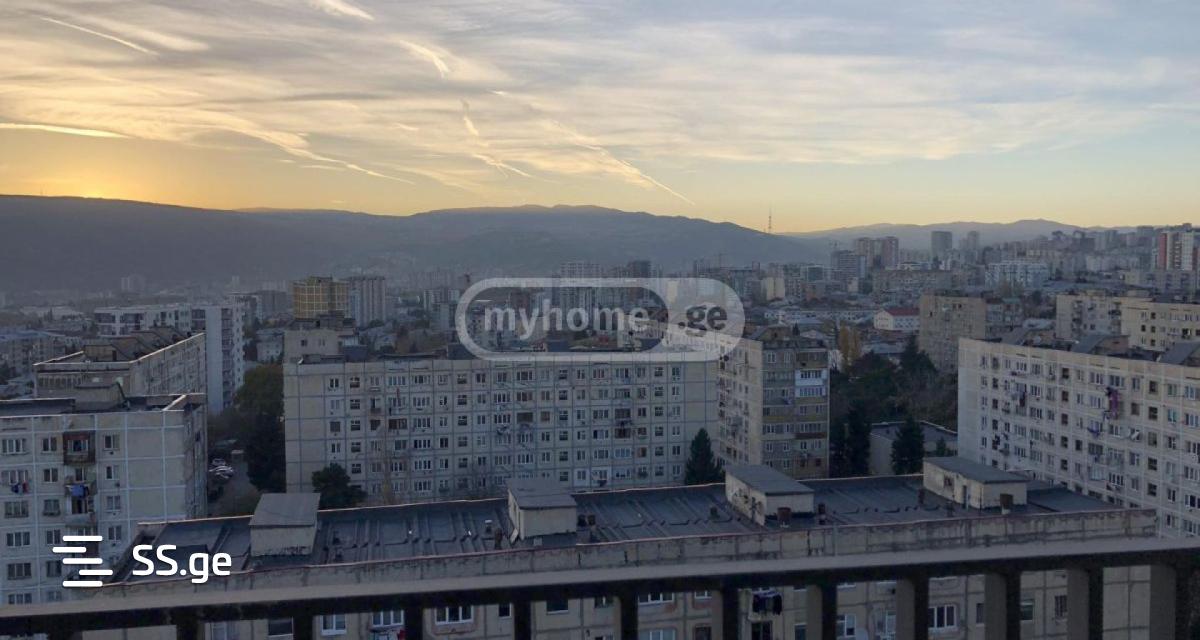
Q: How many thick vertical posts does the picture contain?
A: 12